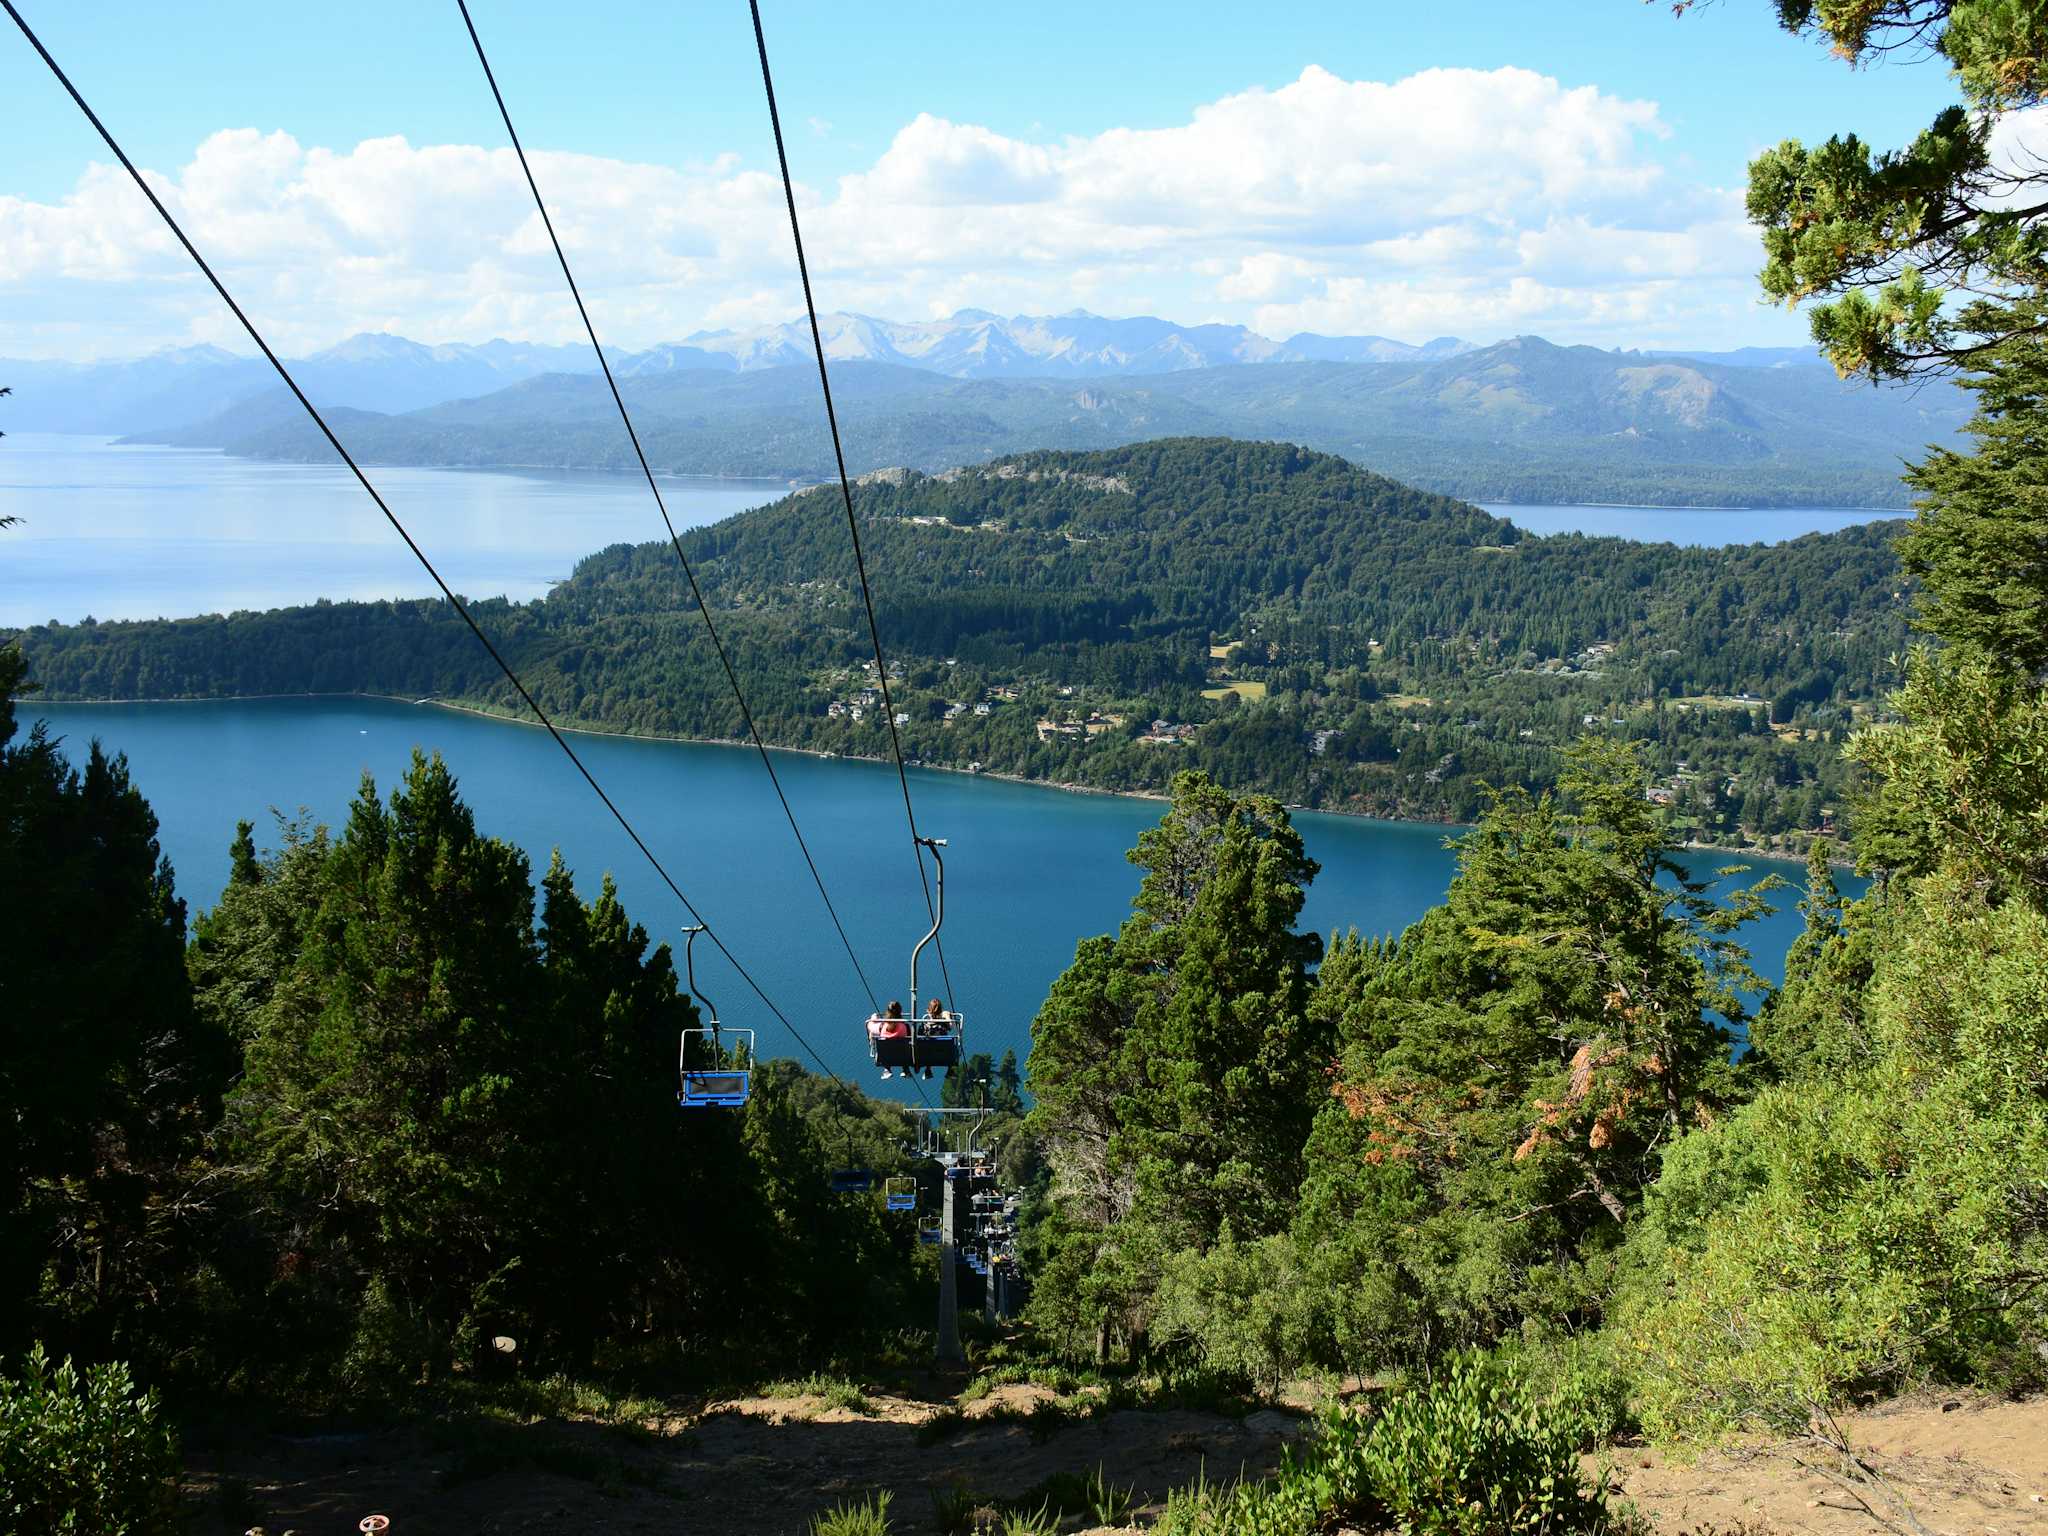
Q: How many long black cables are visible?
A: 3